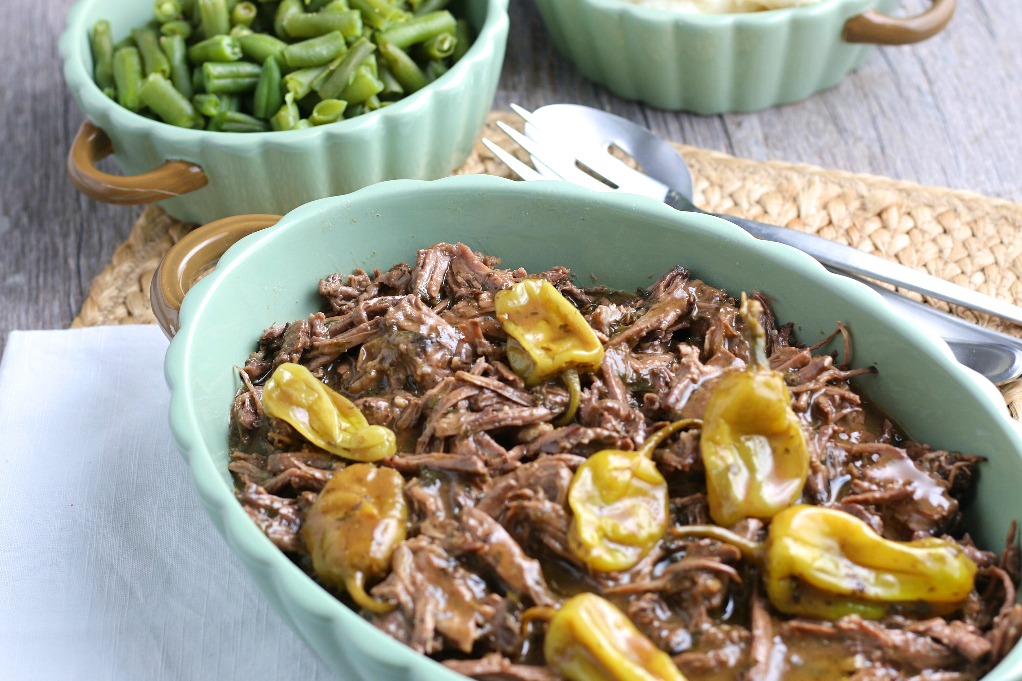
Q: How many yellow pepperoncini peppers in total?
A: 7